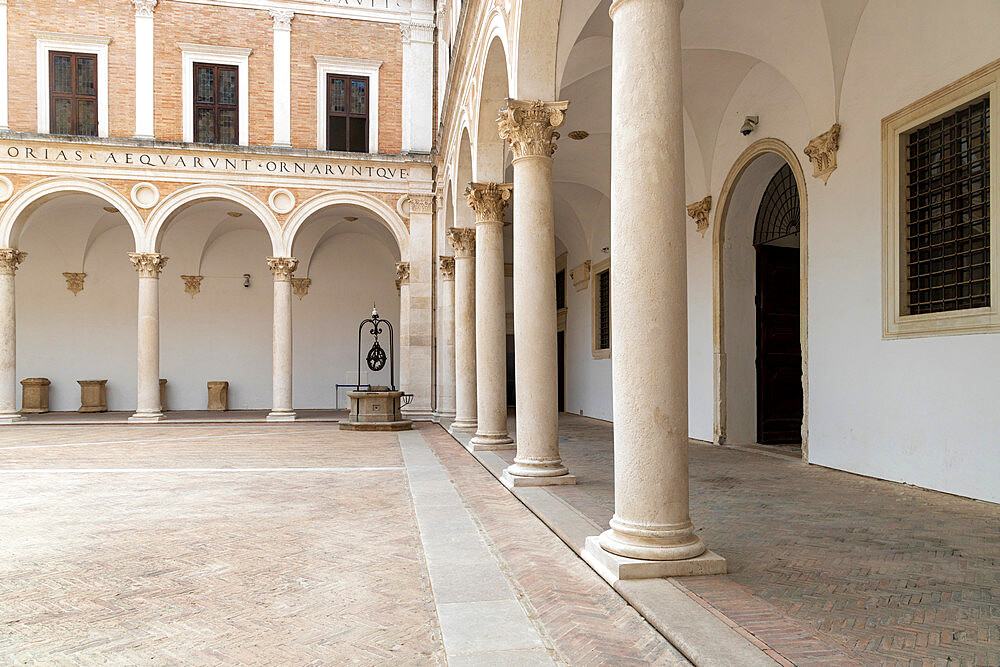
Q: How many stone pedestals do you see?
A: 4